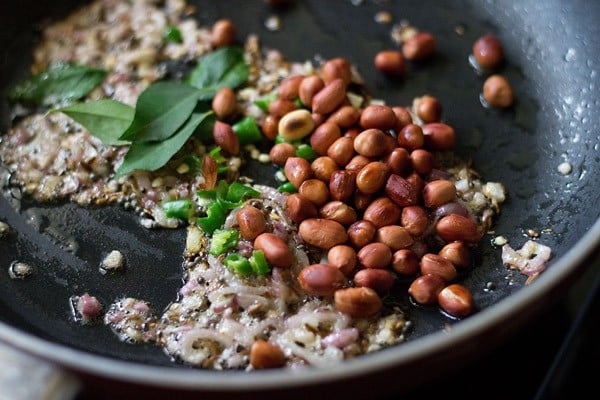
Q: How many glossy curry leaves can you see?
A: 5